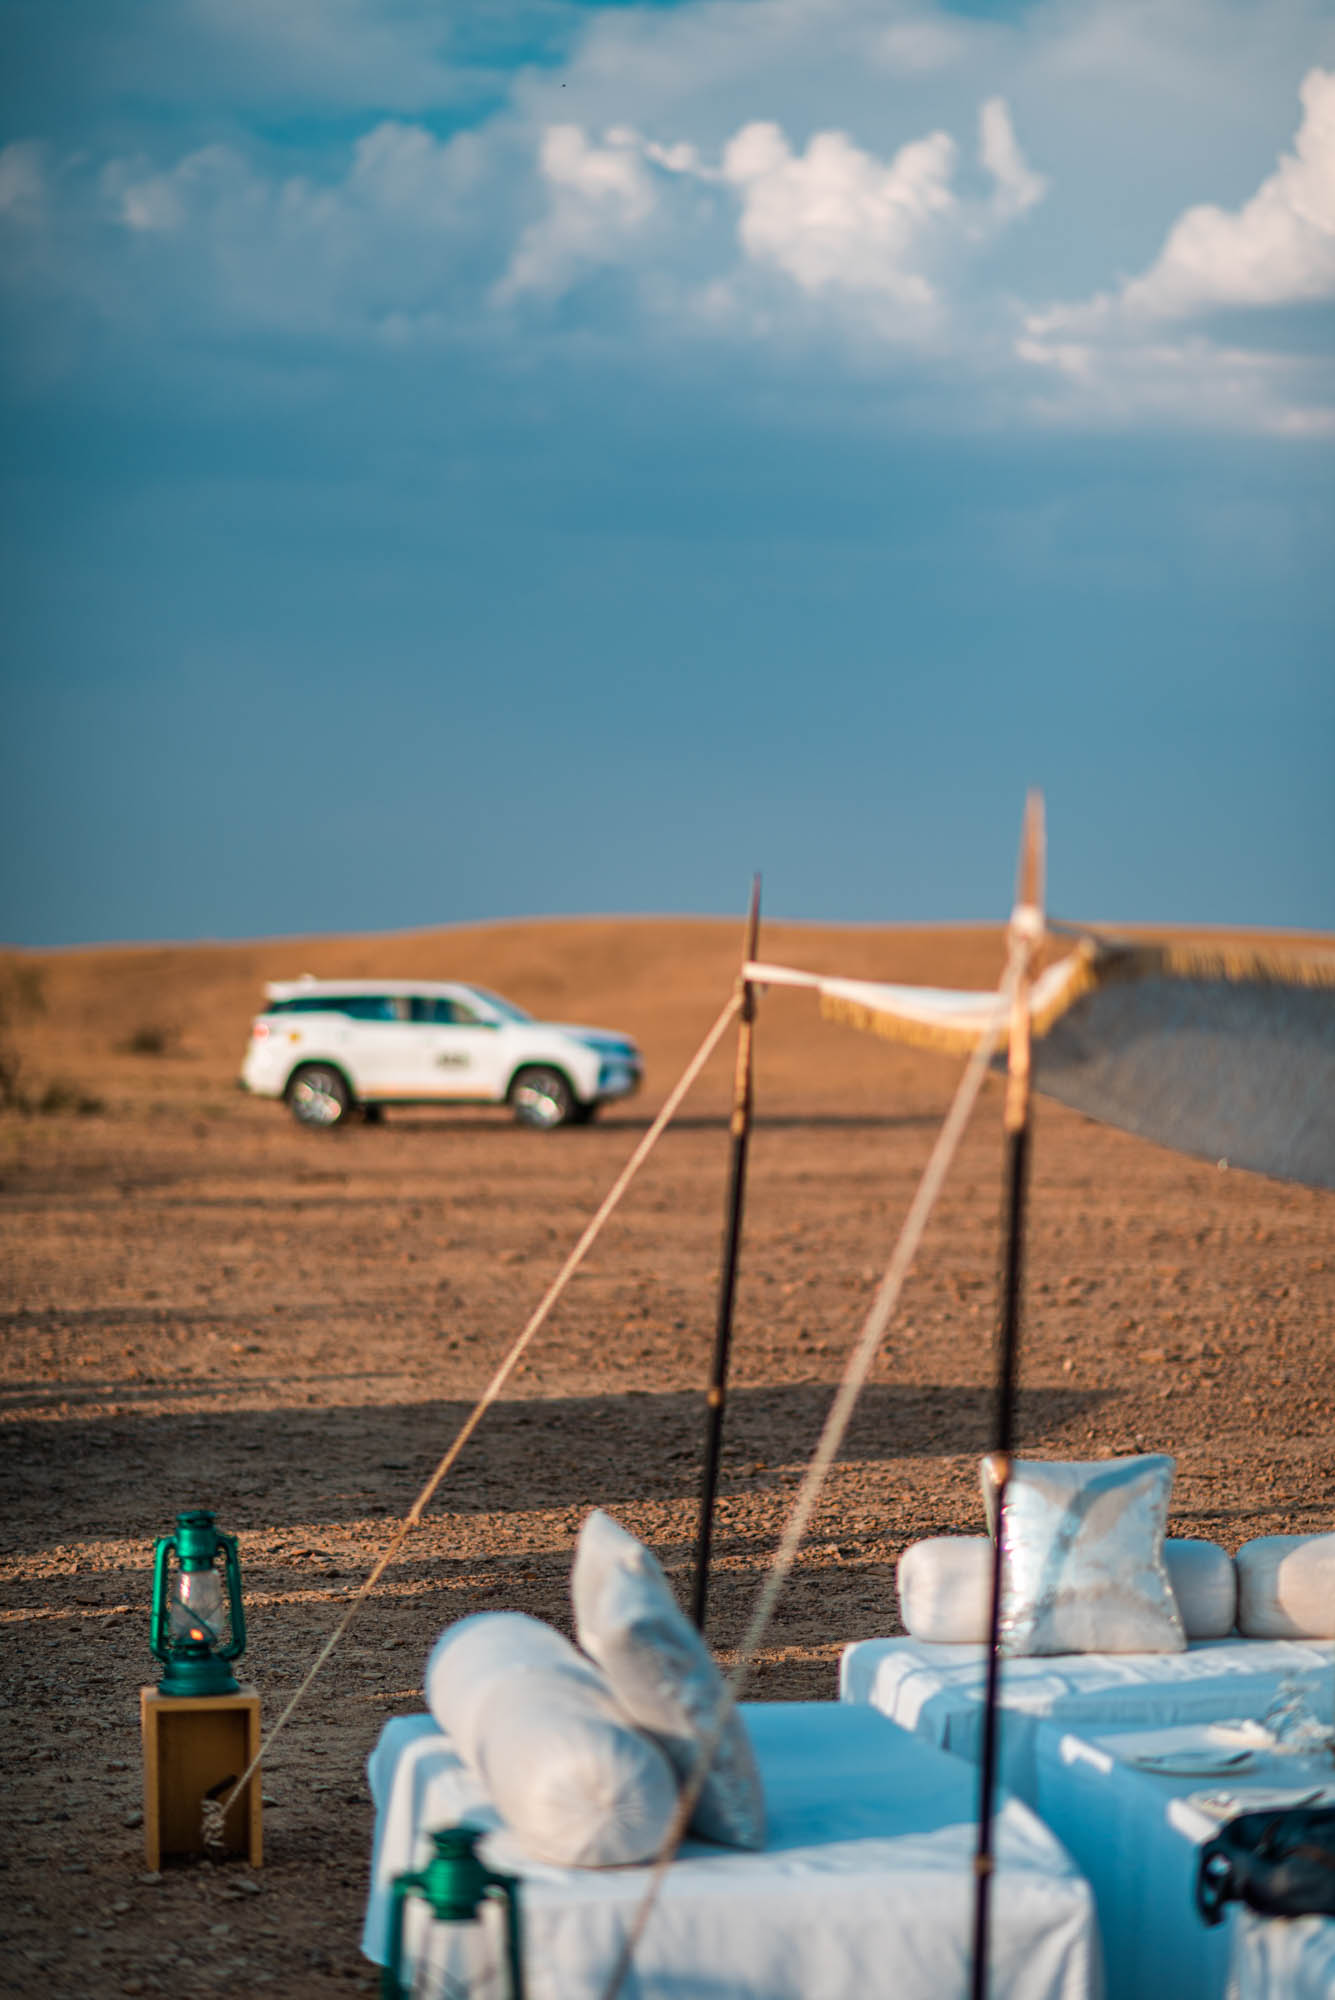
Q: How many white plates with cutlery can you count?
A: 2